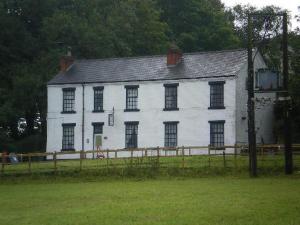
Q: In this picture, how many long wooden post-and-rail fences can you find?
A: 1